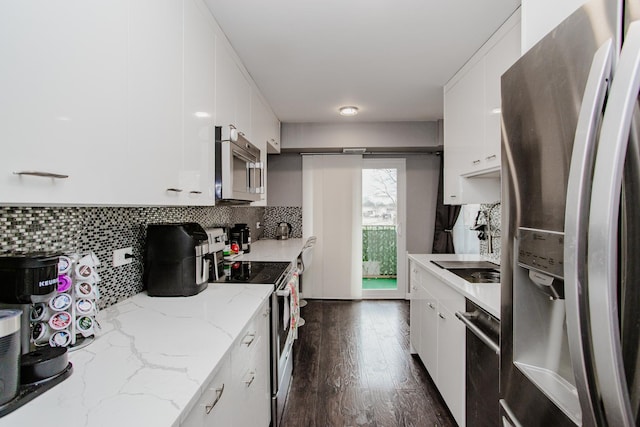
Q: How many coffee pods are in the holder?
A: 11